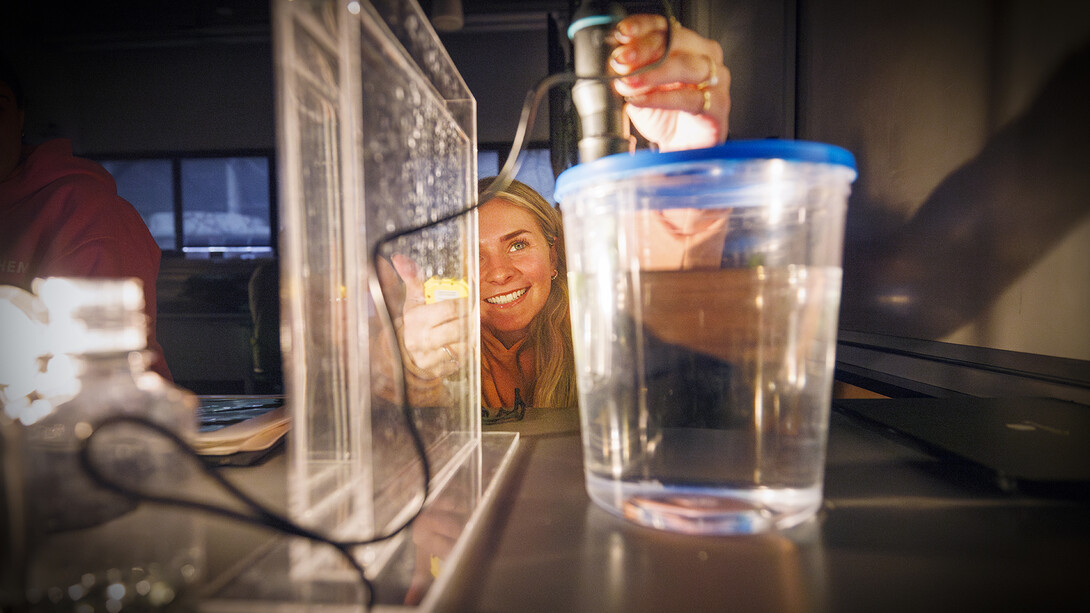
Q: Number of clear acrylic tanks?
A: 1